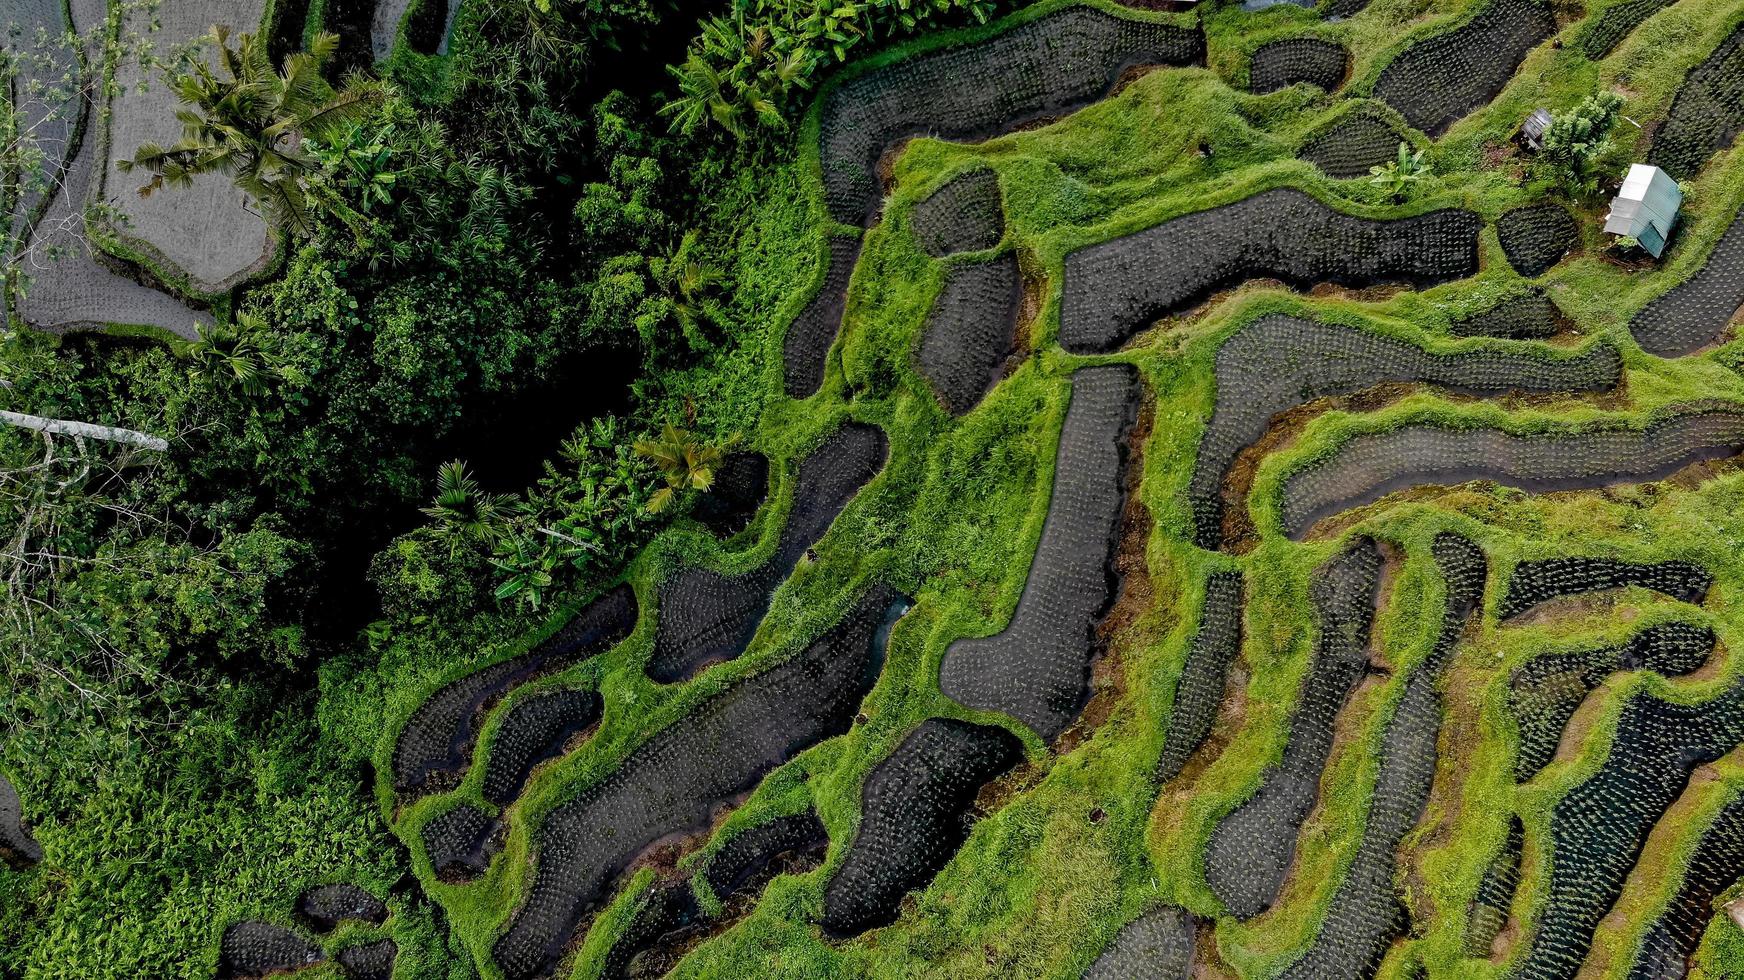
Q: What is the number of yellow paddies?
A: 0